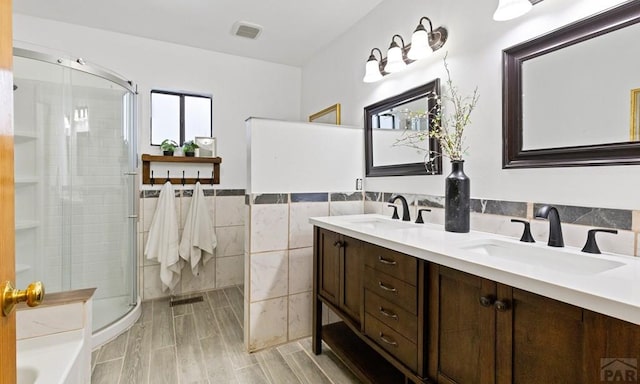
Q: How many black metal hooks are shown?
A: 5